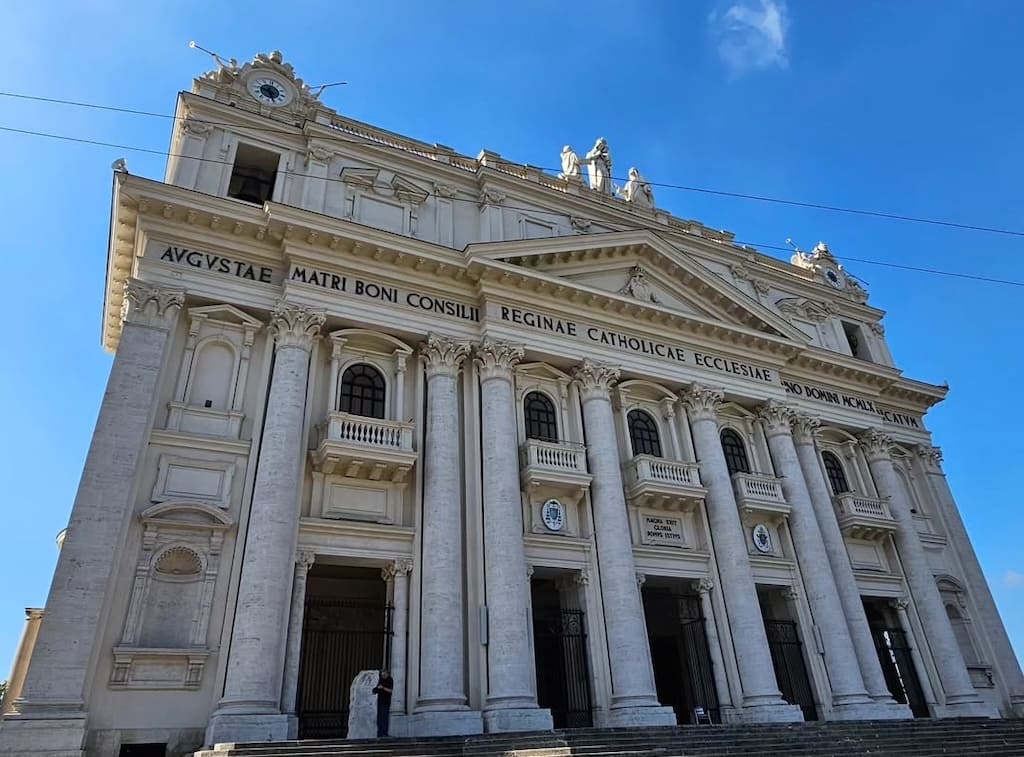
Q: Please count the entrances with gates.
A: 5